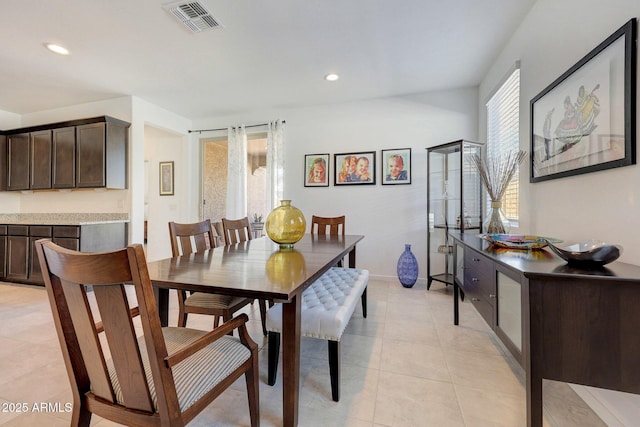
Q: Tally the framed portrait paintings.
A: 3